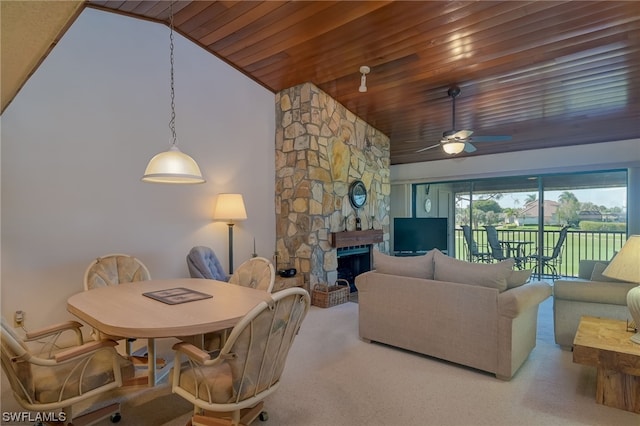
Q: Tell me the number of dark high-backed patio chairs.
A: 3